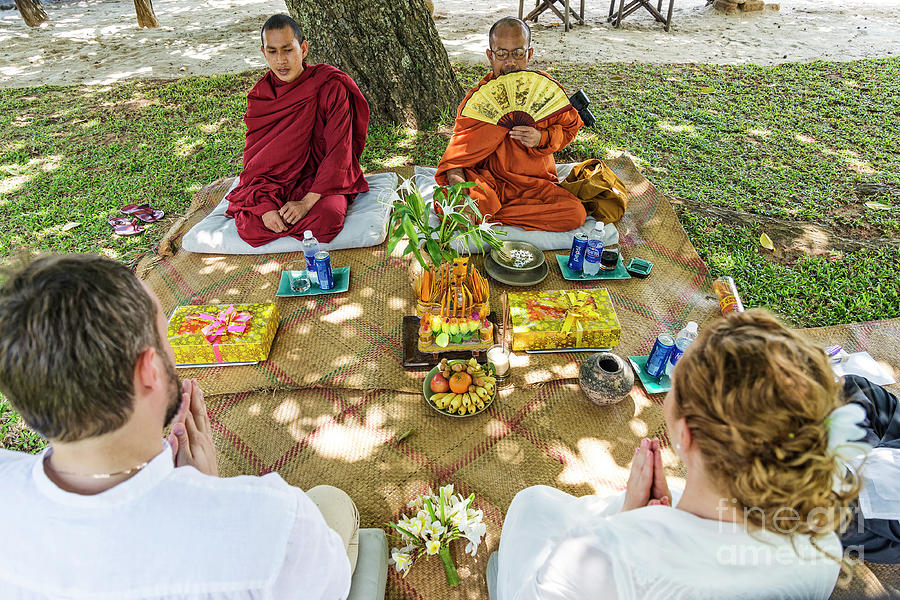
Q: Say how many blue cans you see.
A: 3